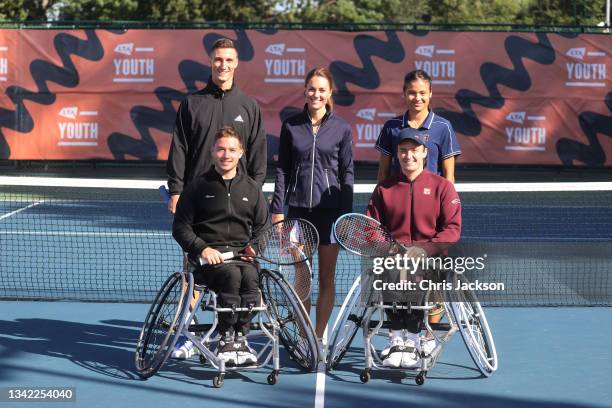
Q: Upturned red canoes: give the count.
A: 0